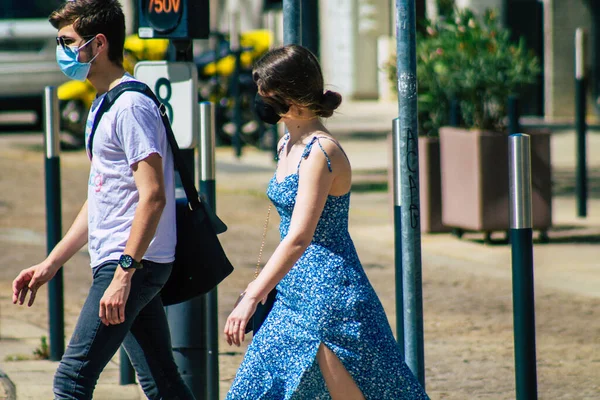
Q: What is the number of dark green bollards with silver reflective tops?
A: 5